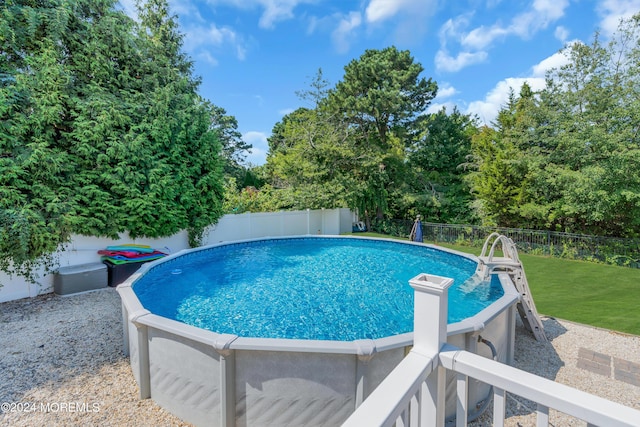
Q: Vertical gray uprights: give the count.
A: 6